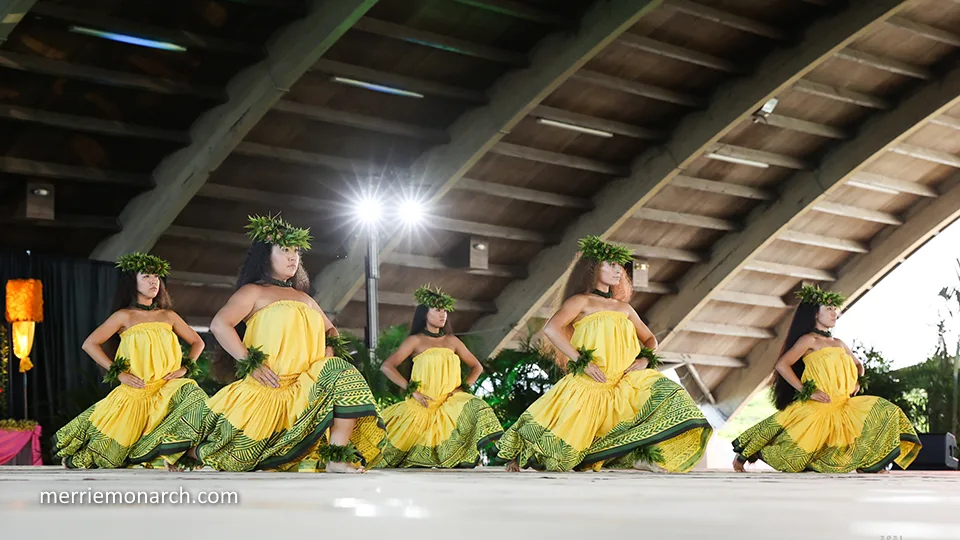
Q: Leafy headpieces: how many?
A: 5